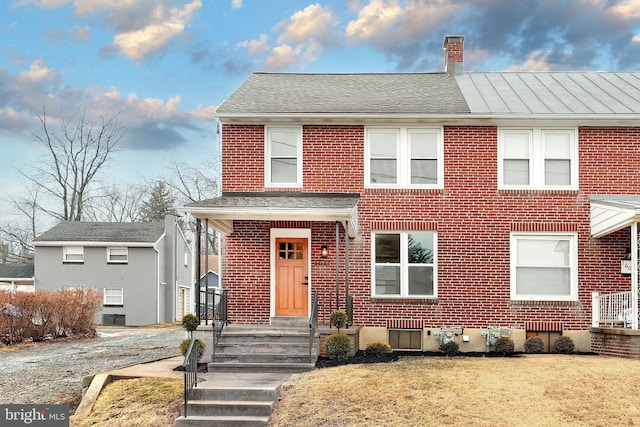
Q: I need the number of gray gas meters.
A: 2